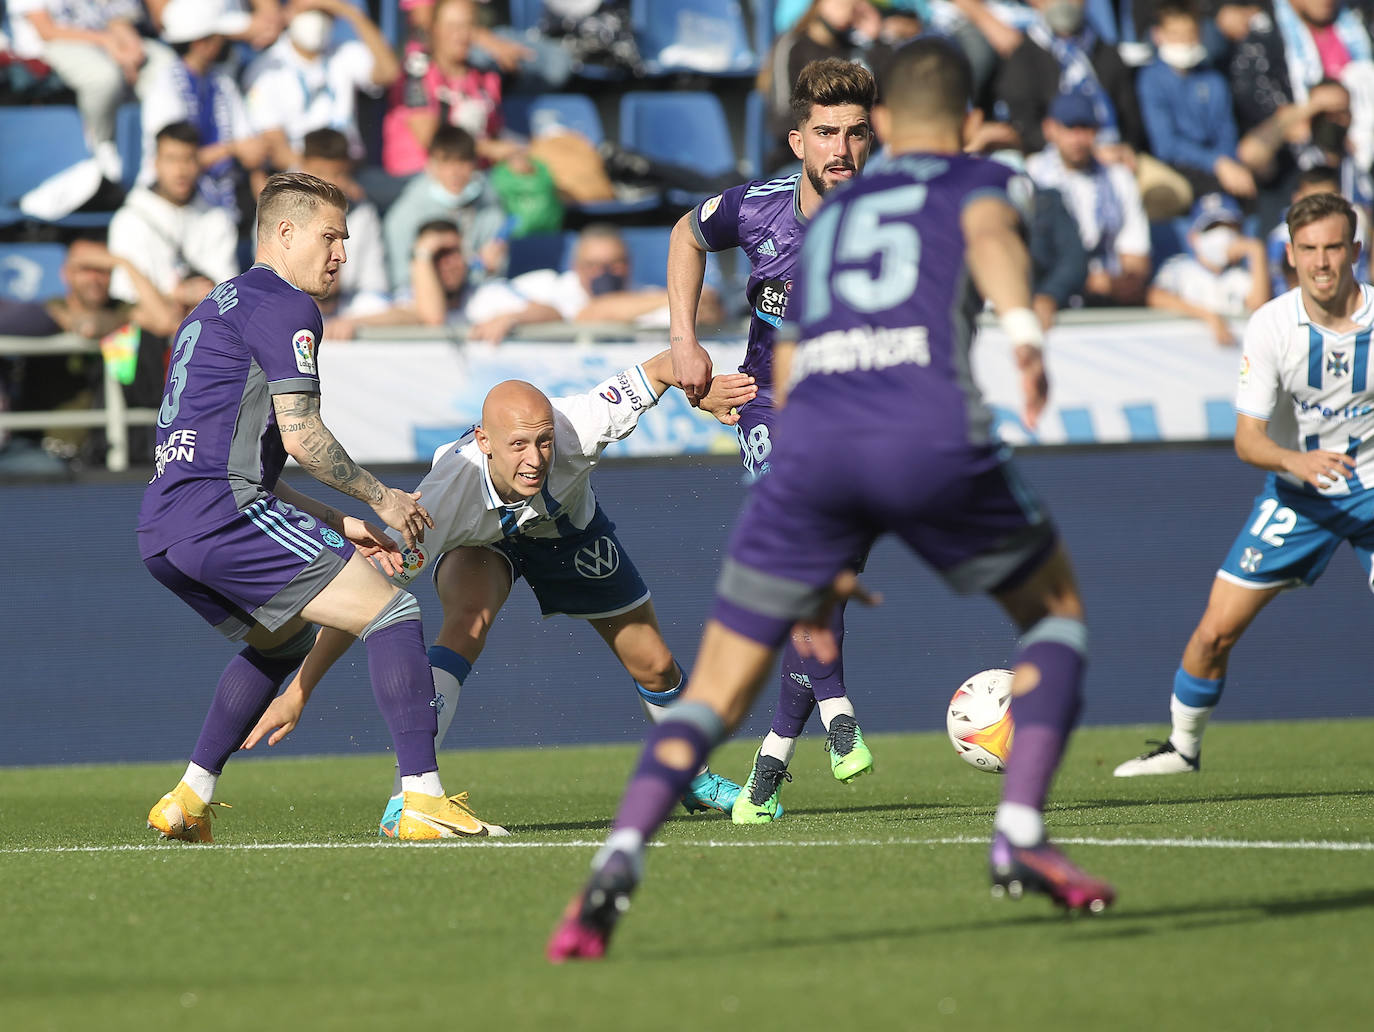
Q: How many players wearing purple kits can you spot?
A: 3